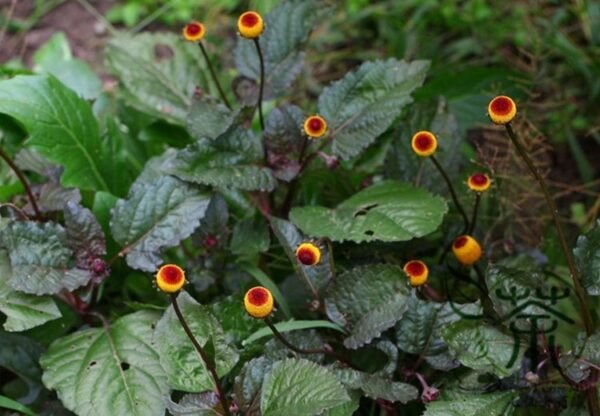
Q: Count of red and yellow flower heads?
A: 11